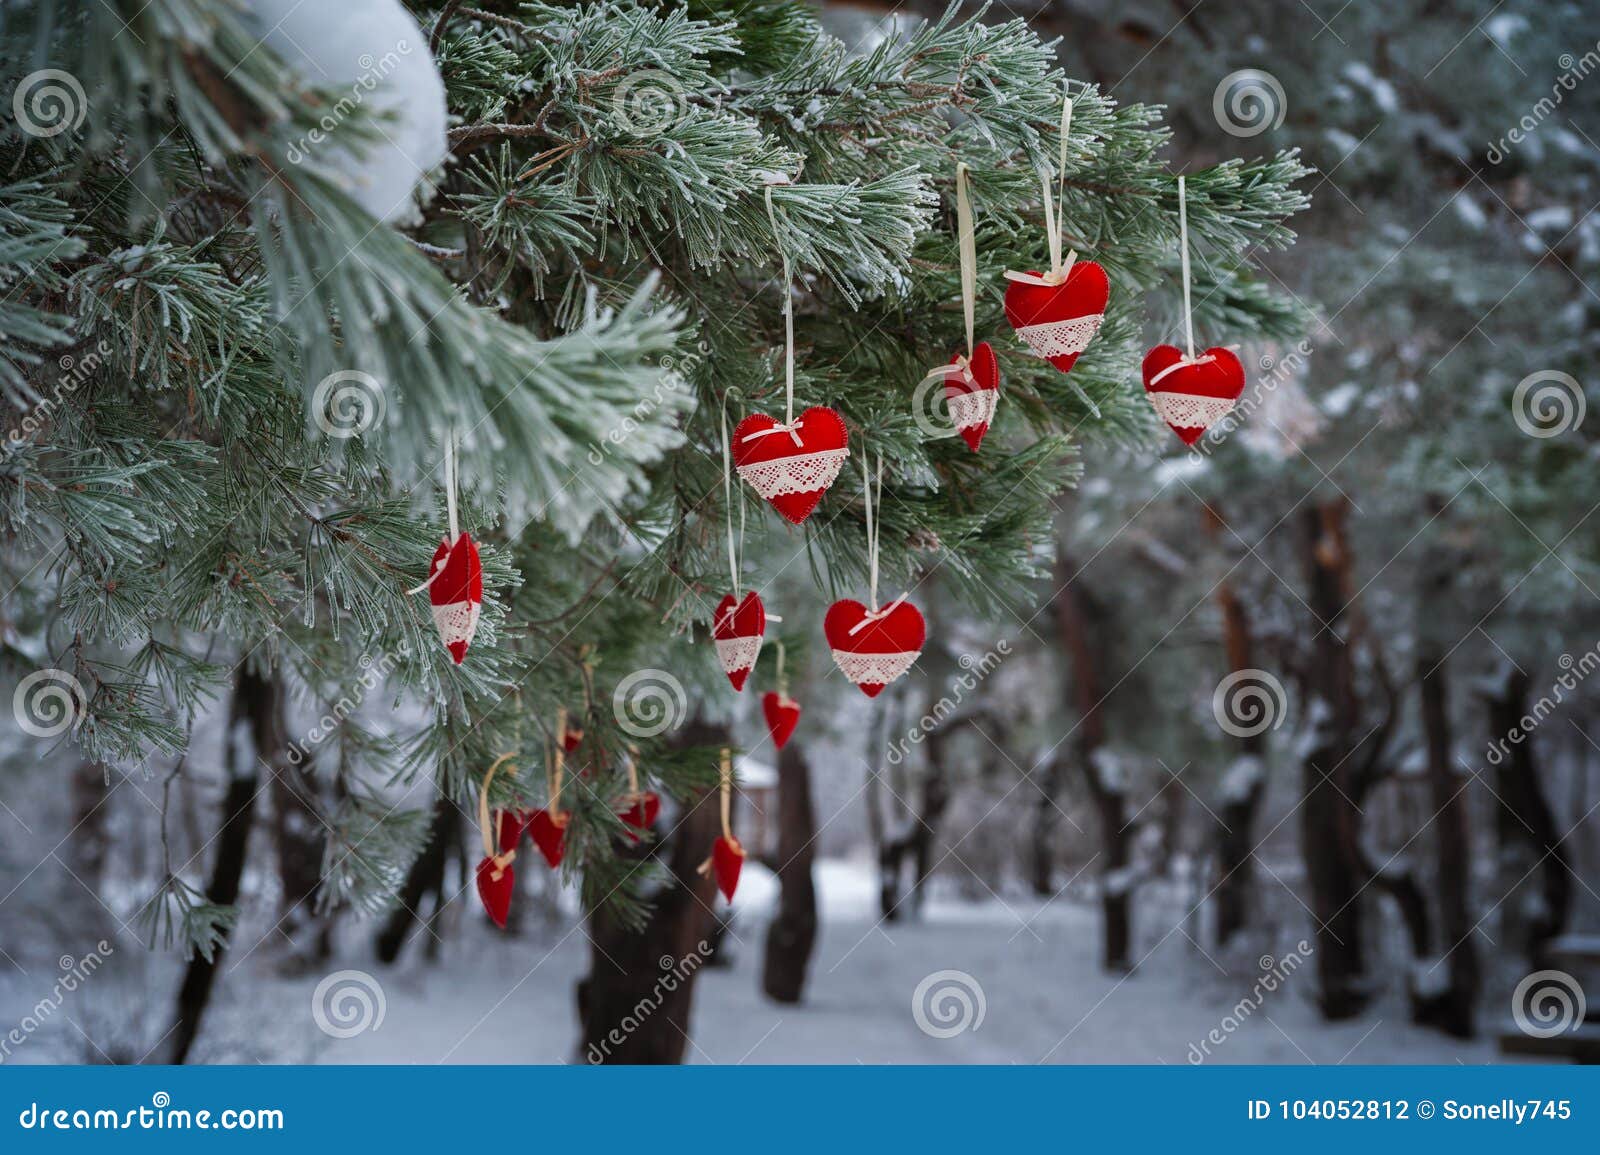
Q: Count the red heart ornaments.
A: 14